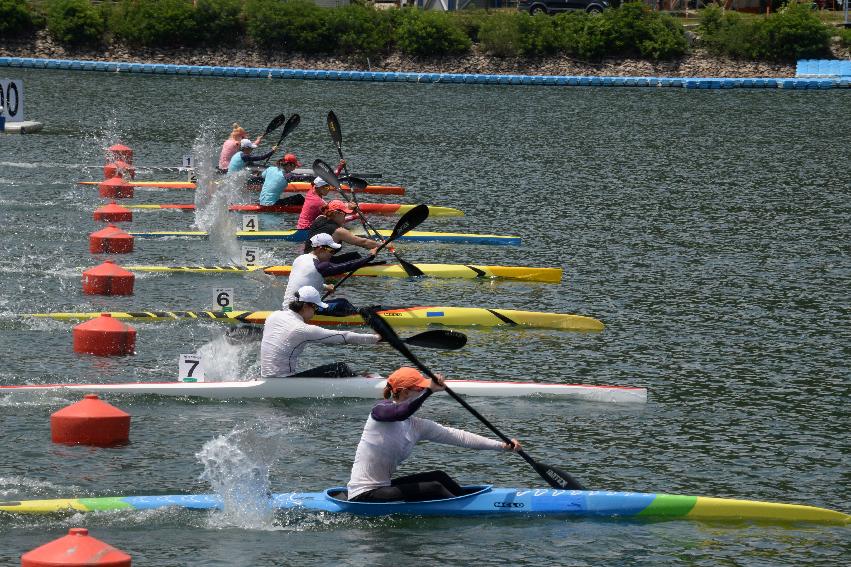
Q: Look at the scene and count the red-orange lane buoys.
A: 9